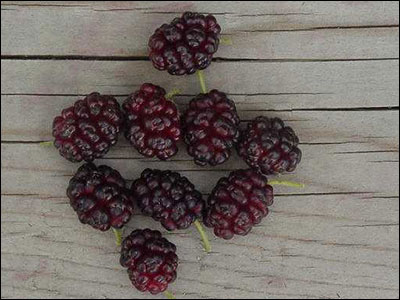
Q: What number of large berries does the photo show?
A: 9